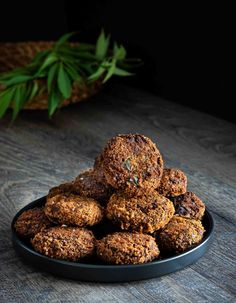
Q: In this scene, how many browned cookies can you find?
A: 11